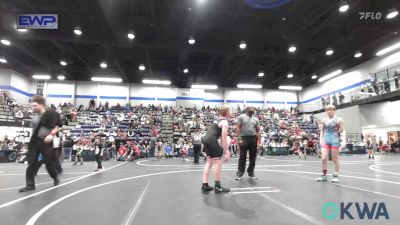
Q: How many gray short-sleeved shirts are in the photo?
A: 1